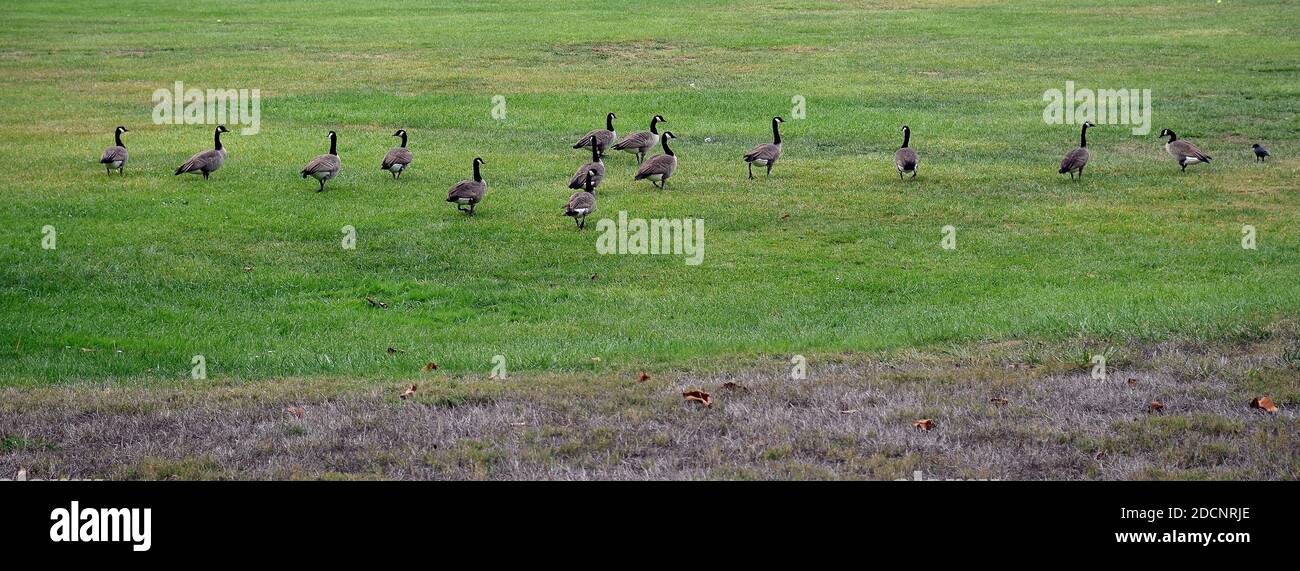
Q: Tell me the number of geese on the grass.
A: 14